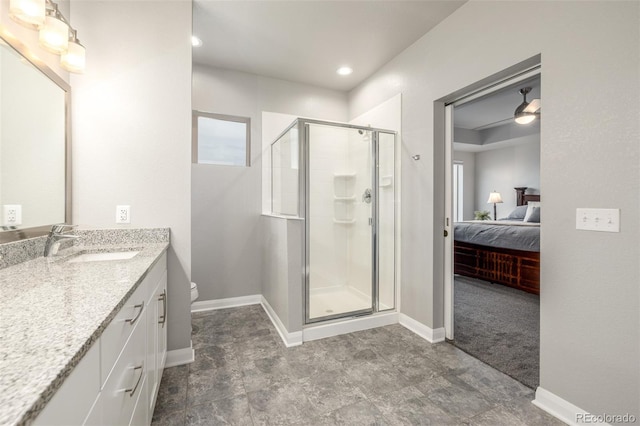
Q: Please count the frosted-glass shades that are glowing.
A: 3